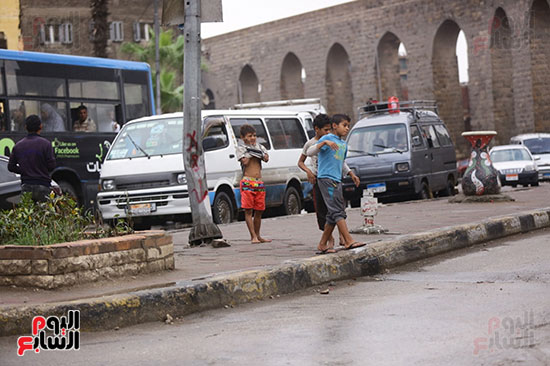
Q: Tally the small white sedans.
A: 1